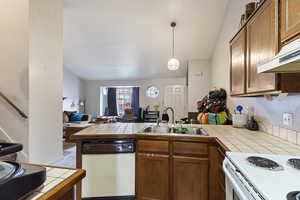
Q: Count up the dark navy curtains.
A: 2